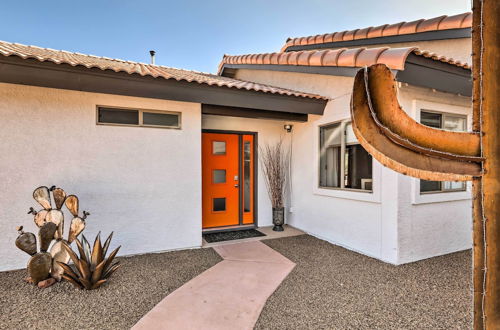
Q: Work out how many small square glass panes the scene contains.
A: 3